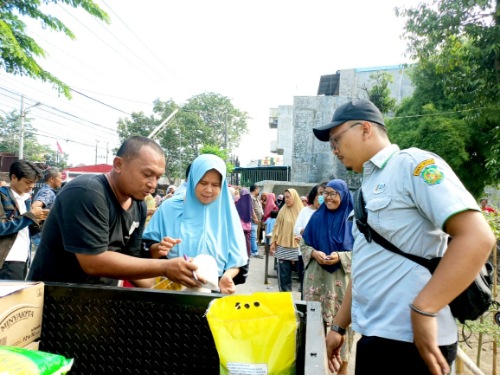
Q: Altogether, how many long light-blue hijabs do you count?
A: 1